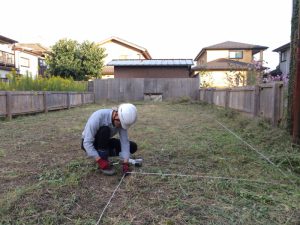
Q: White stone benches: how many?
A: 0